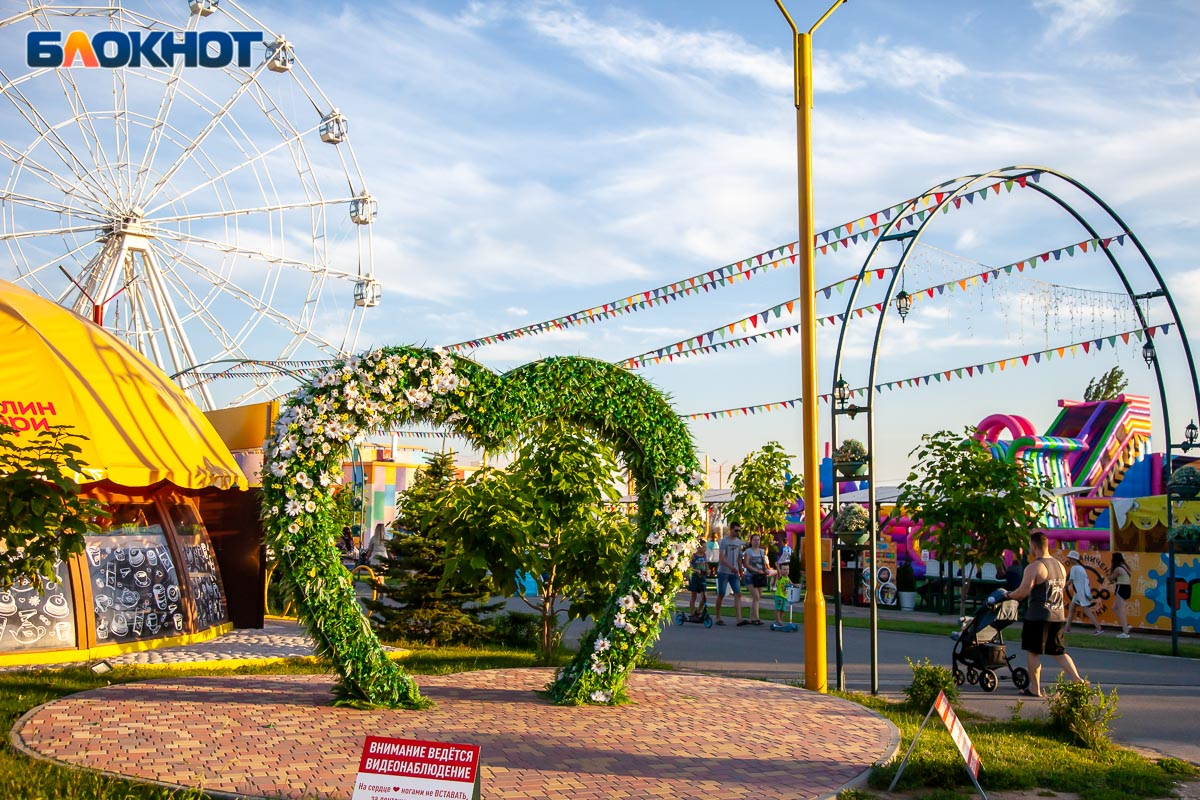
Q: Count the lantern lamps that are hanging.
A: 2